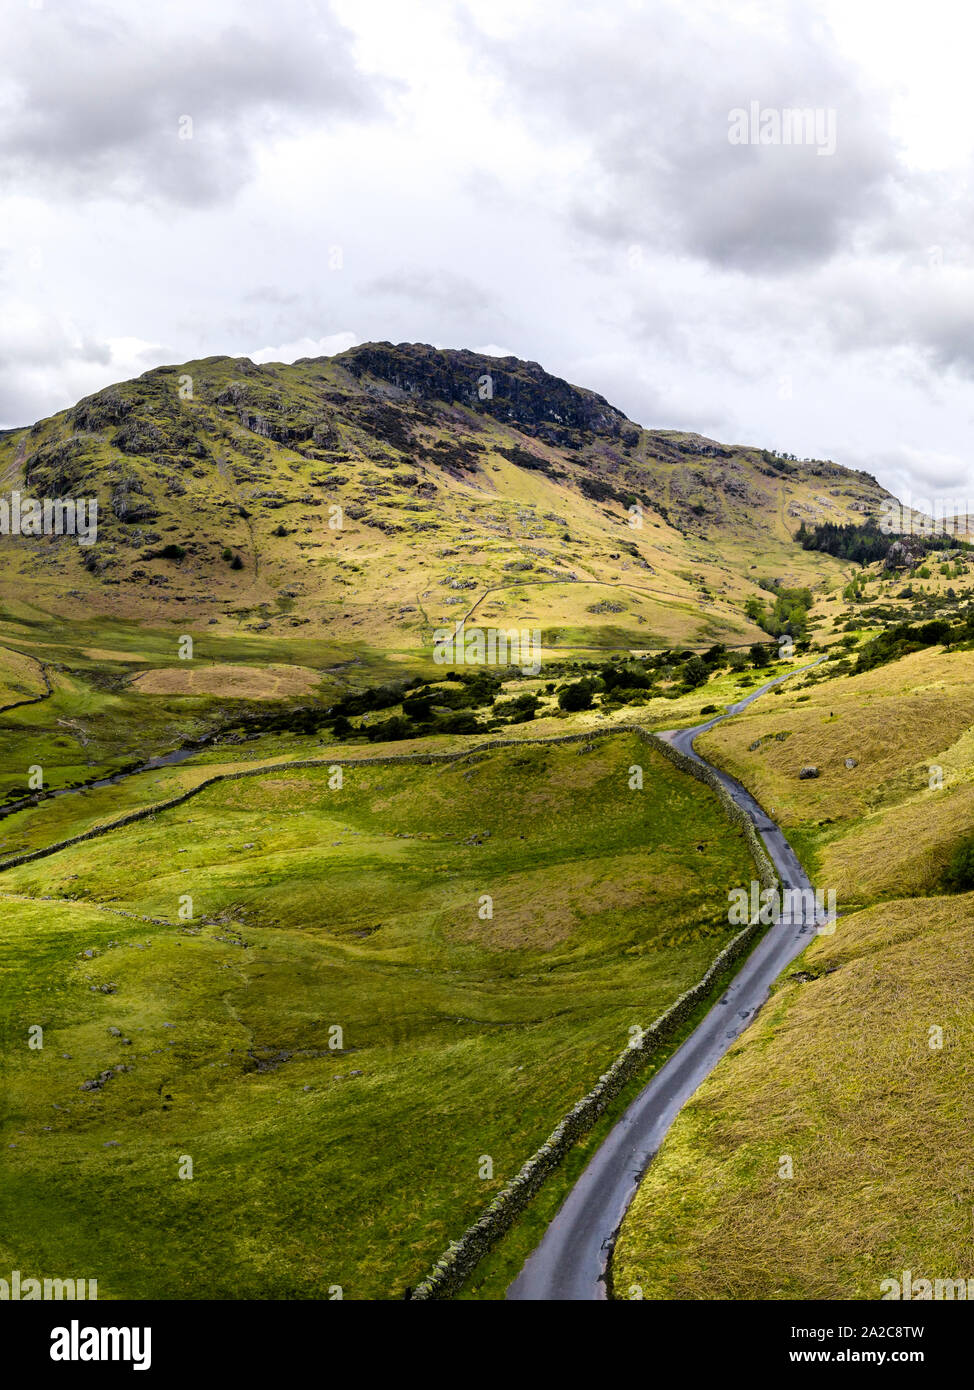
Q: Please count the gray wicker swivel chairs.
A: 0